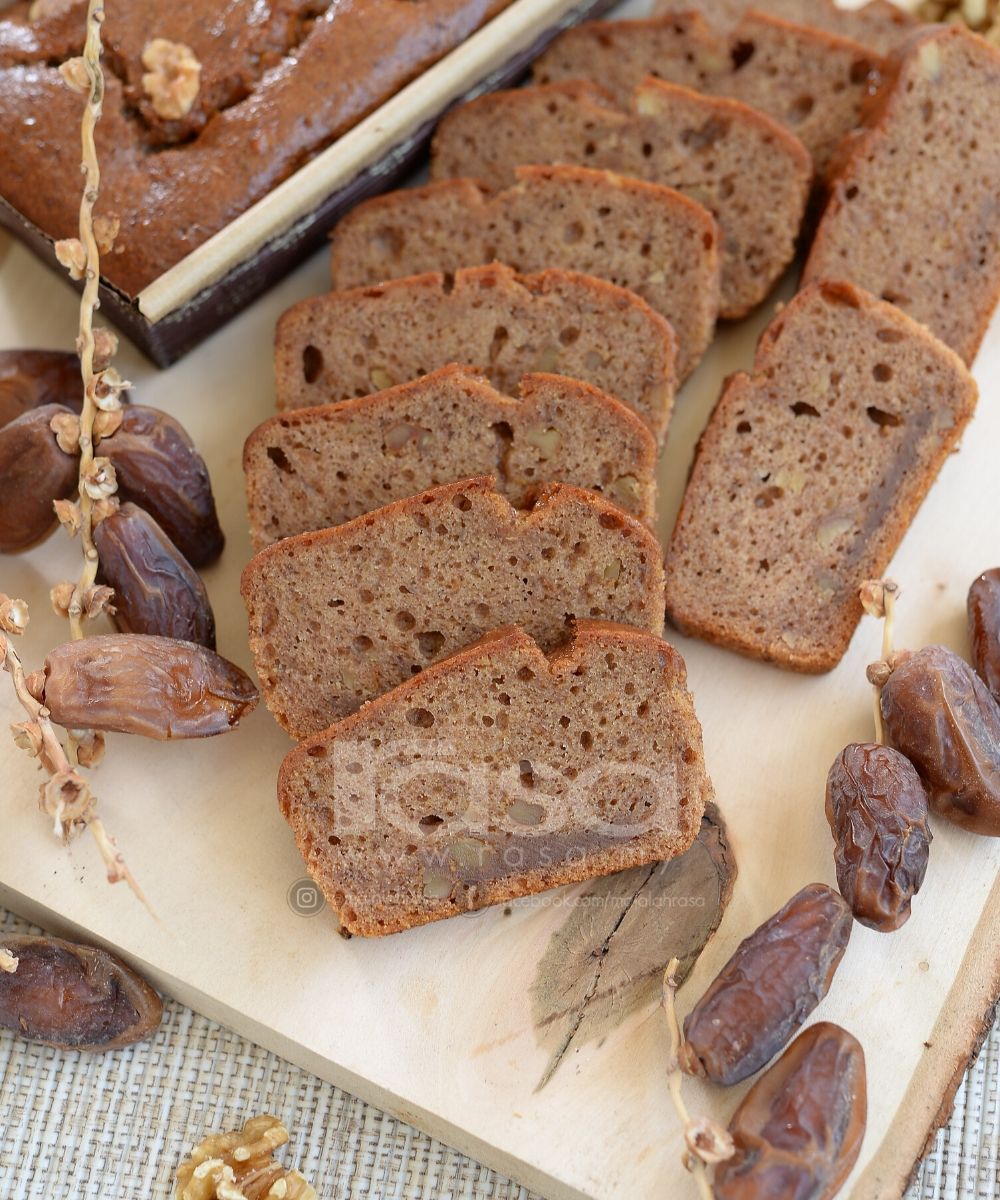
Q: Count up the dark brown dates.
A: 11